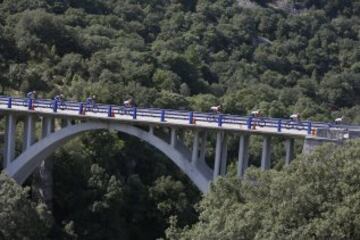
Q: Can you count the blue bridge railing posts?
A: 12